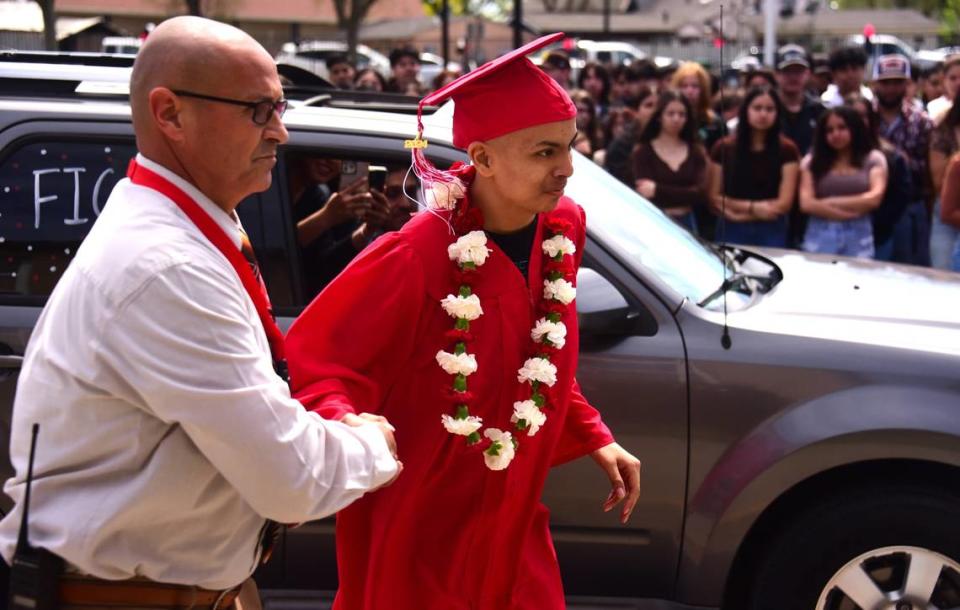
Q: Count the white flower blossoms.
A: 11